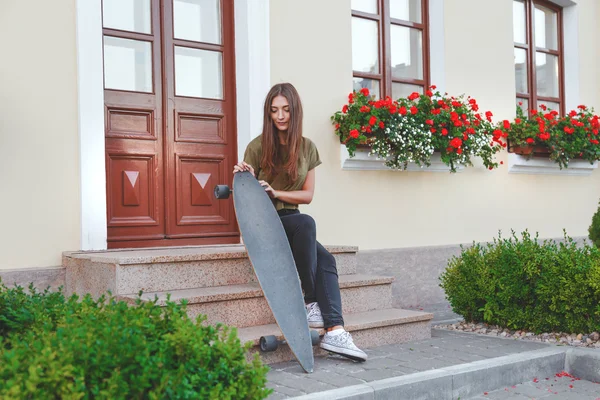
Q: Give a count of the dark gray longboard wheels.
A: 3